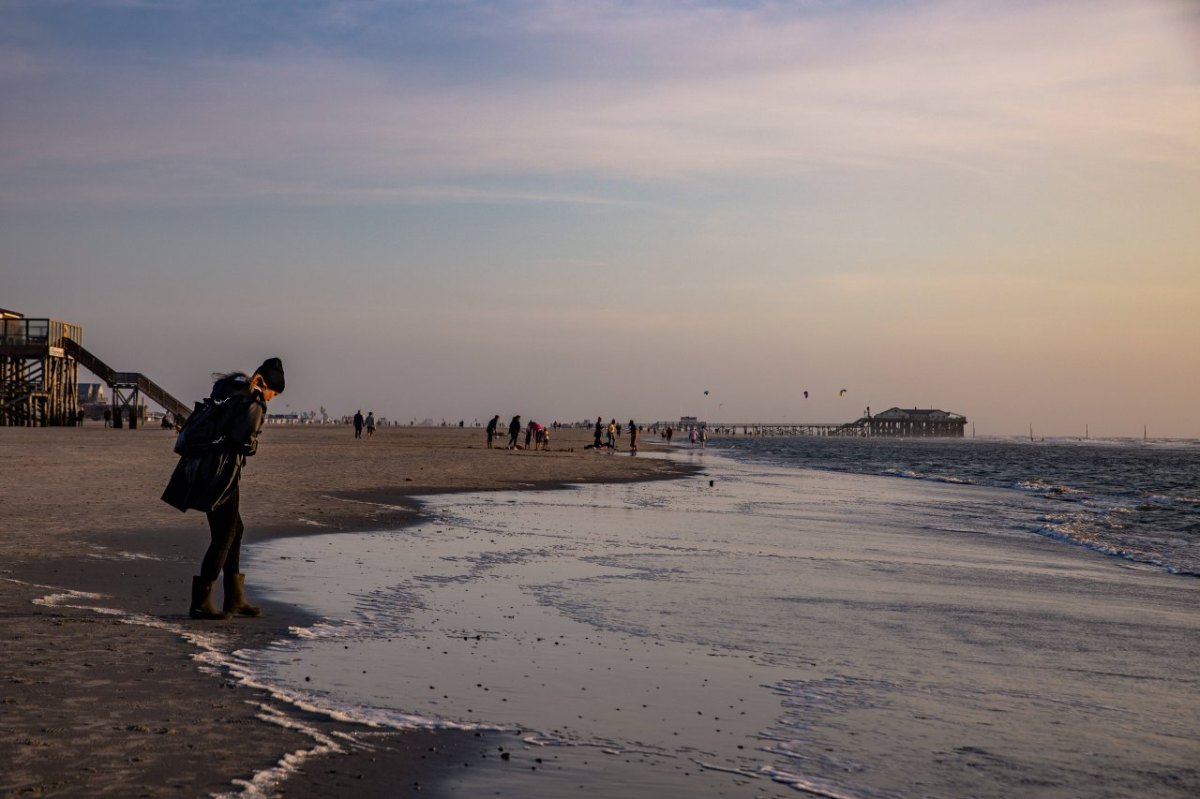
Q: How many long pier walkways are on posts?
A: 1